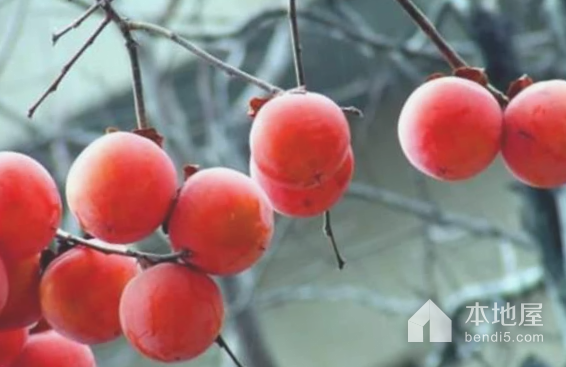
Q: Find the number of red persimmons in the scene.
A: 13